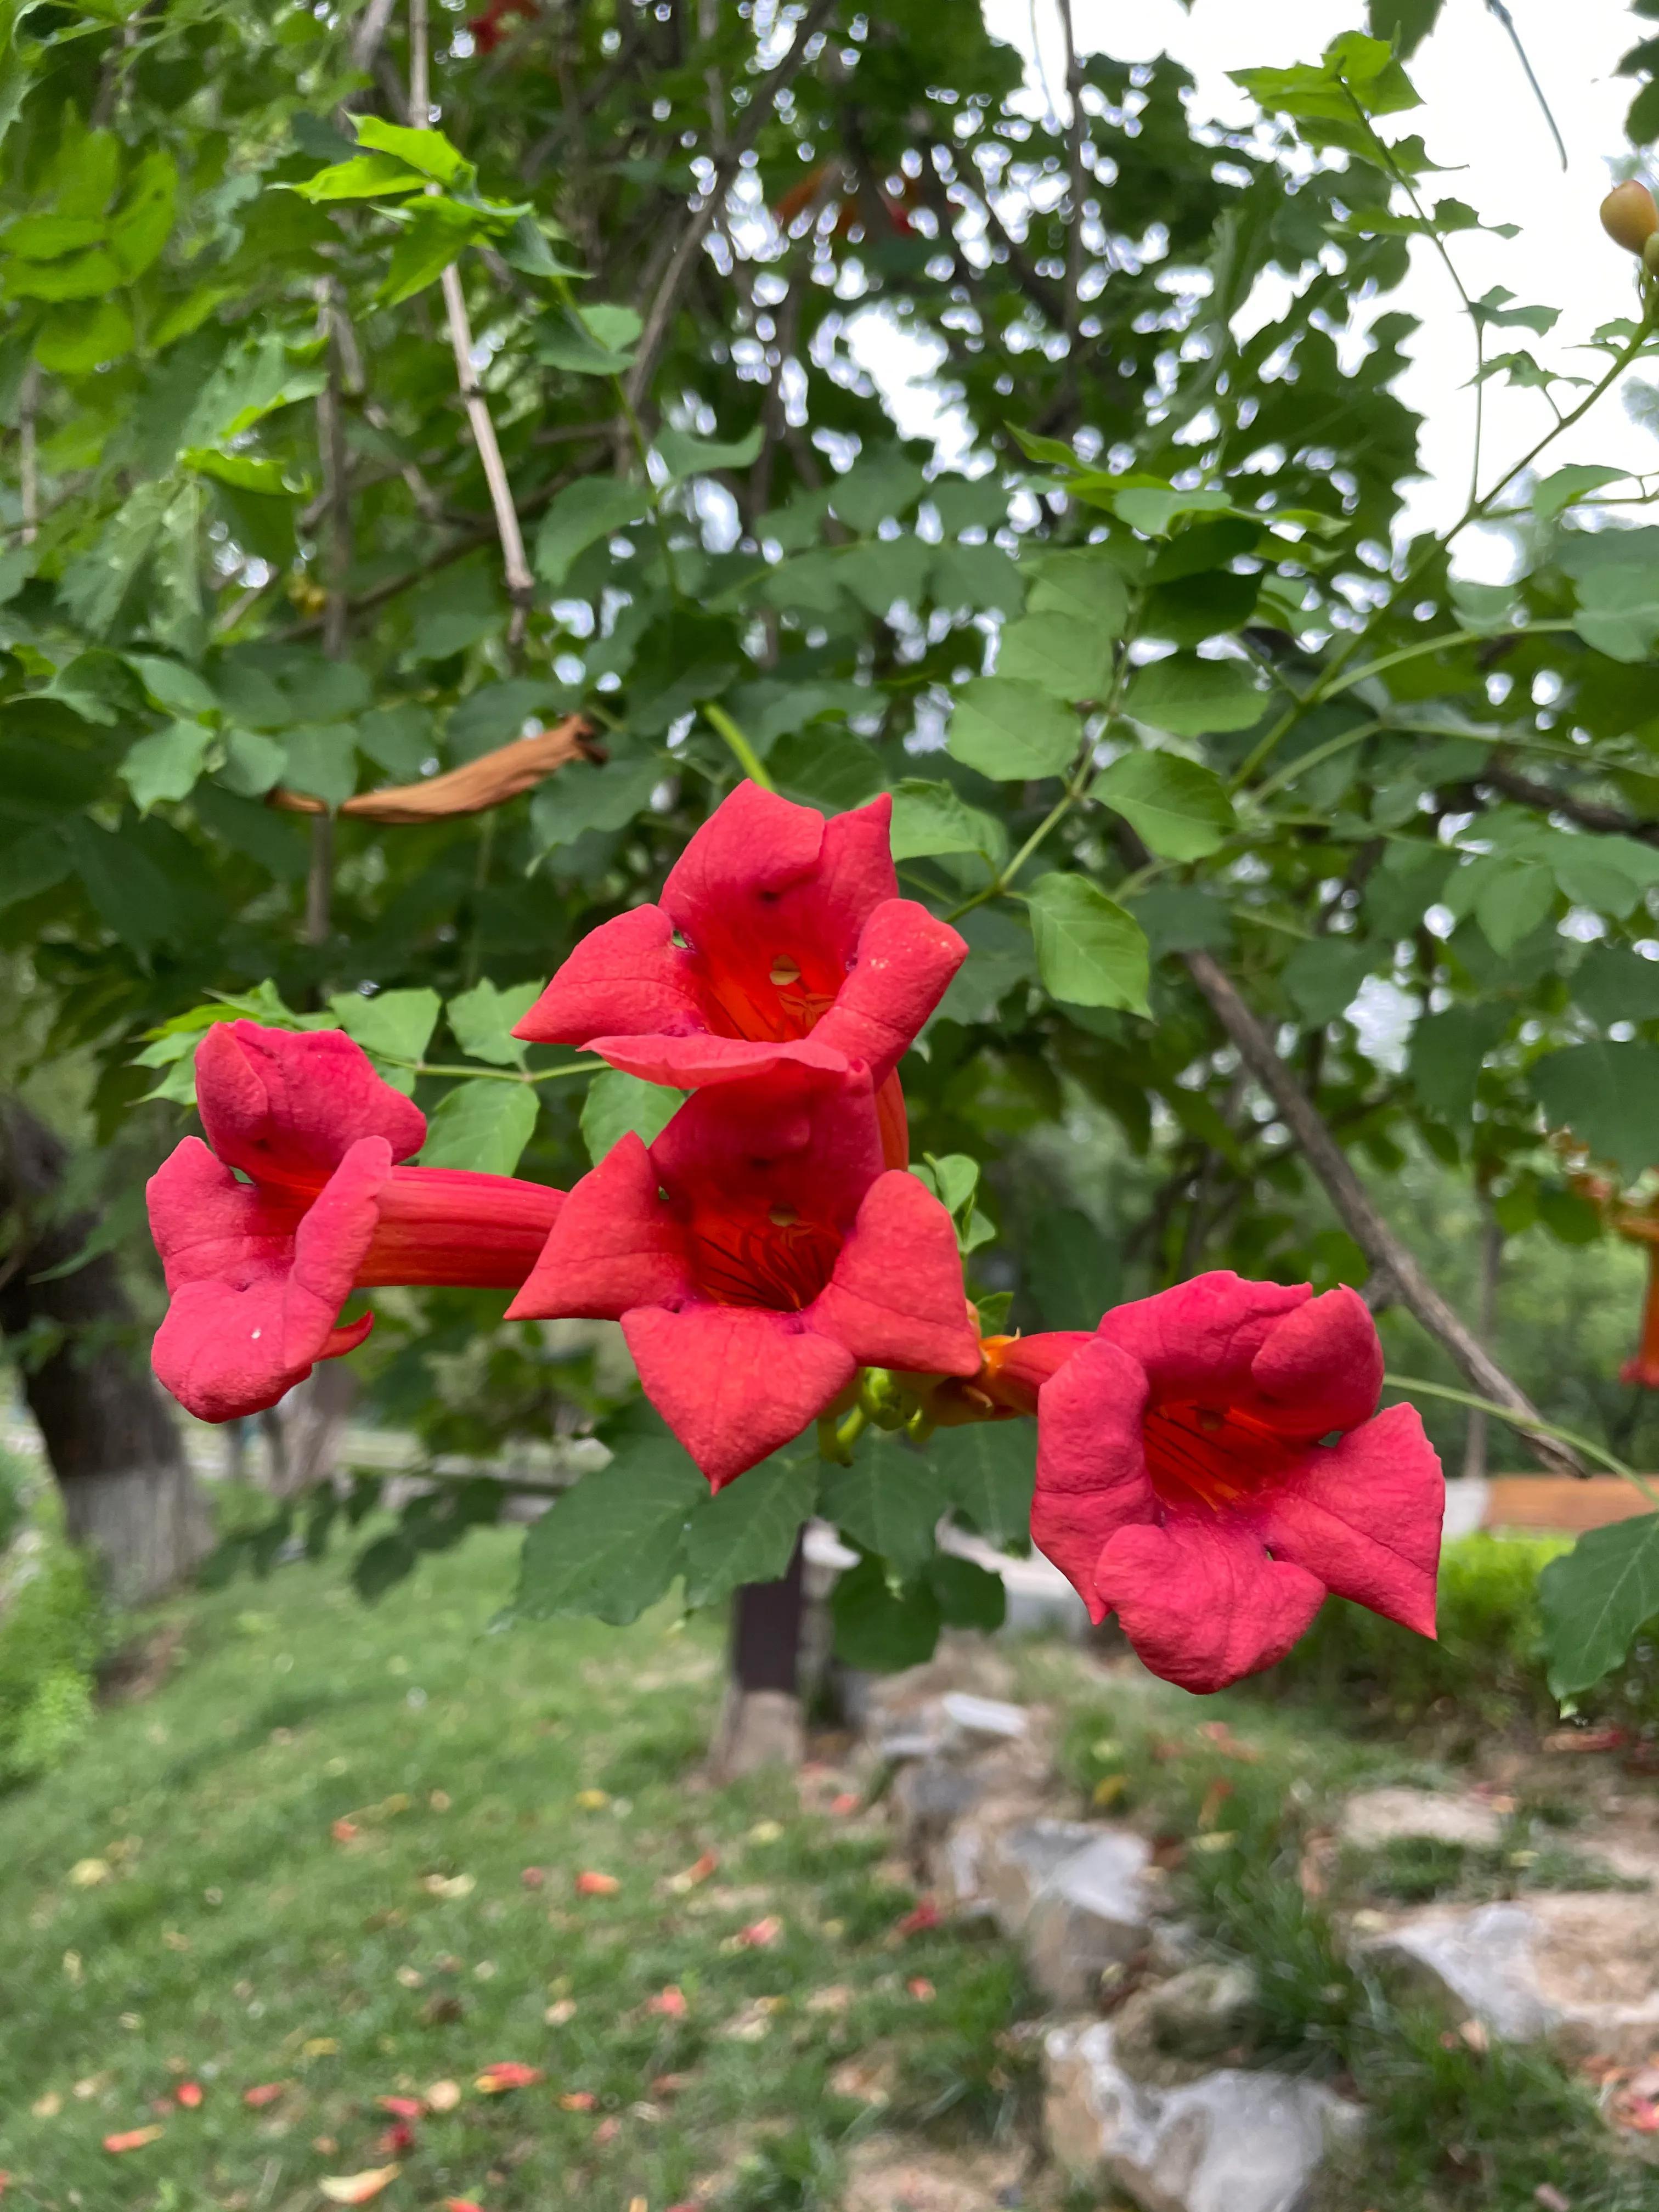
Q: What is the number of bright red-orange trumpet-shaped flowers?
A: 4